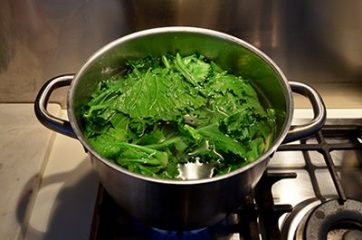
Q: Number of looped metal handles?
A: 2